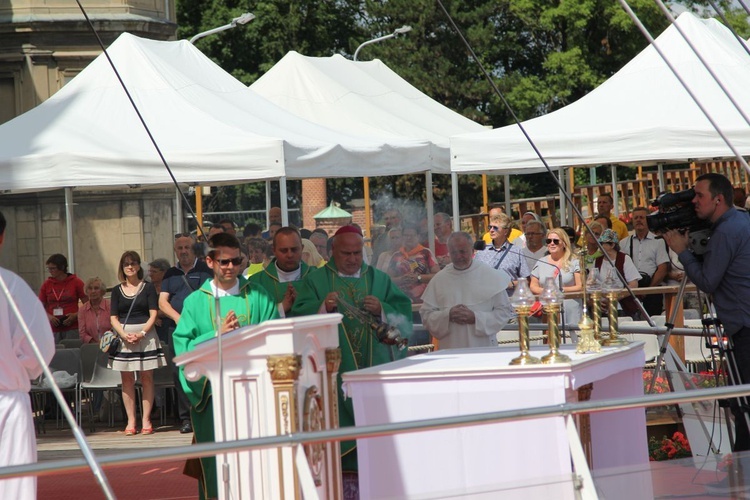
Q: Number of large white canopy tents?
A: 3